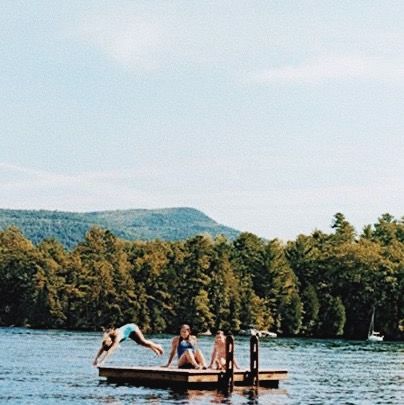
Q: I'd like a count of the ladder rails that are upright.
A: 2